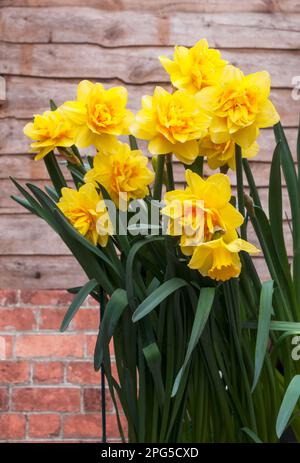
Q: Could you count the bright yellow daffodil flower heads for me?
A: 10